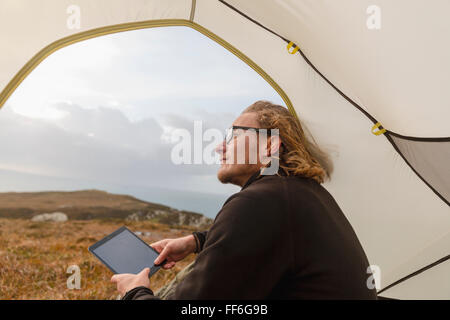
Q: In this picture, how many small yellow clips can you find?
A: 2